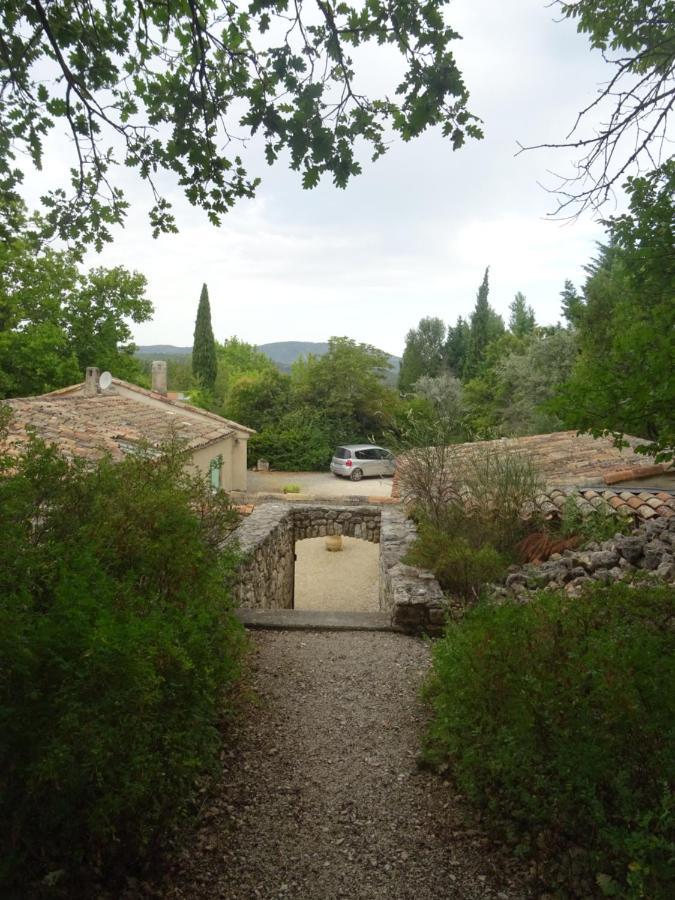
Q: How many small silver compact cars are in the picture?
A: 1